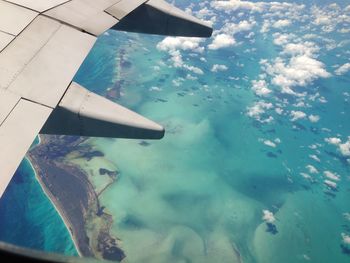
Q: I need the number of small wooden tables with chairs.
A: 0